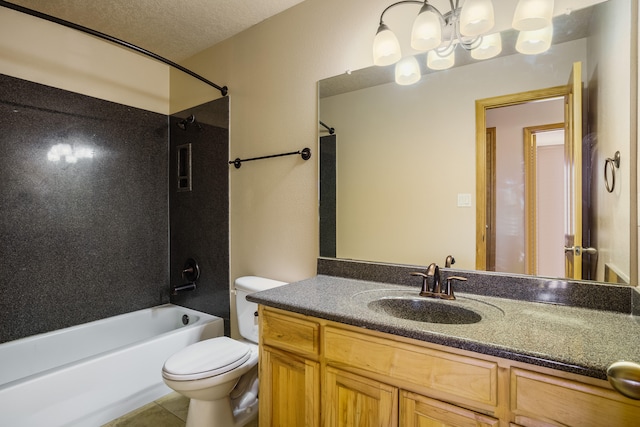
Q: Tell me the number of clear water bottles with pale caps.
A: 0